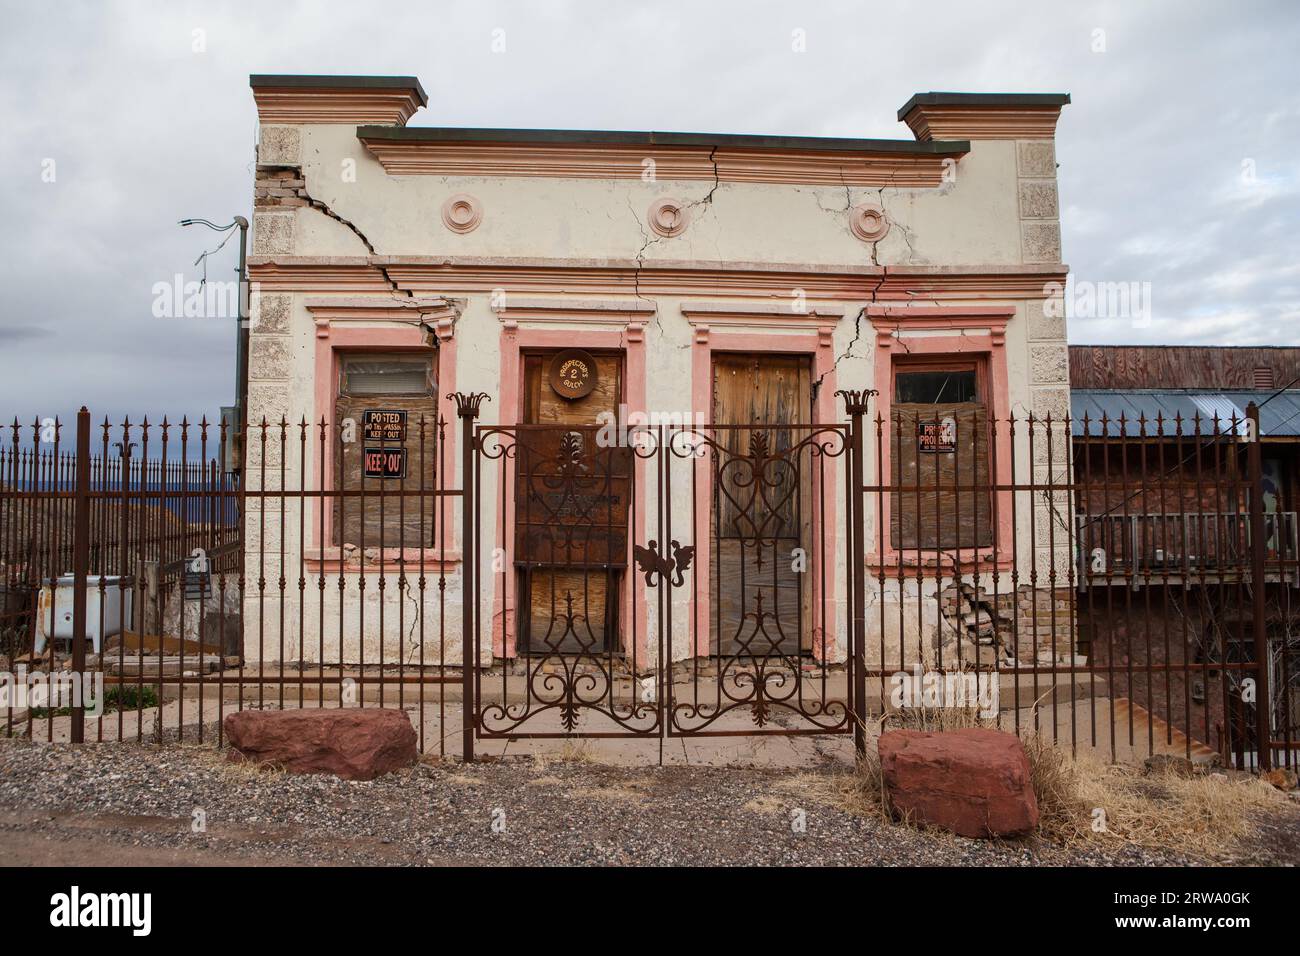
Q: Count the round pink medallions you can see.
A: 3